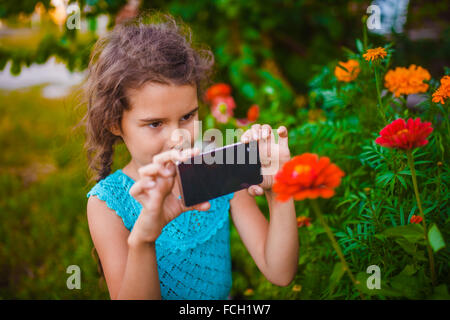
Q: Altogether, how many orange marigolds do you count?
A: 4